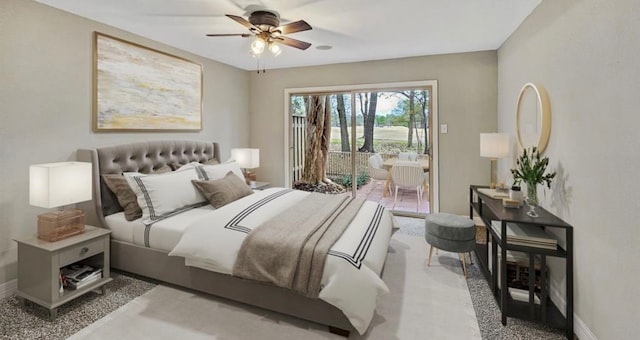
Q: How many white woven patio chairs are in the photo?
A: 3